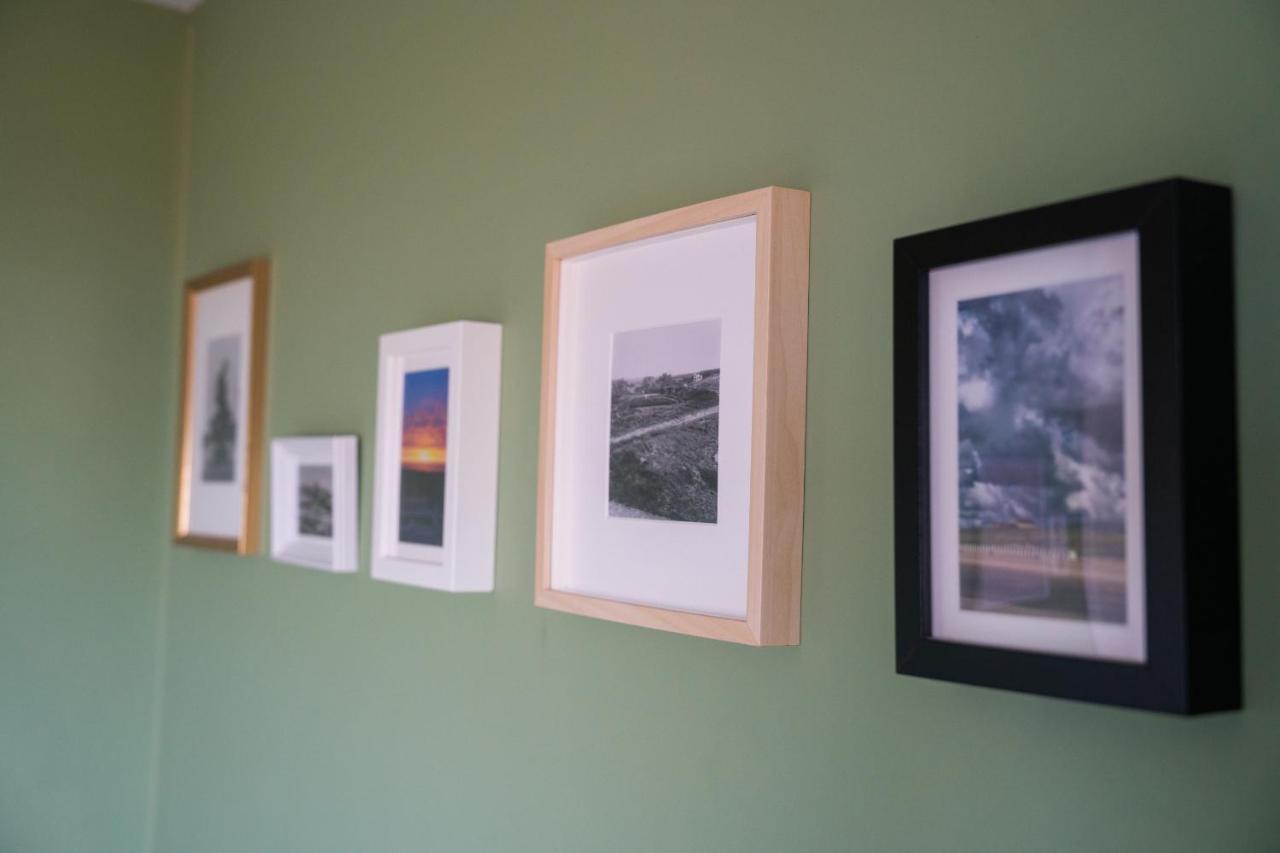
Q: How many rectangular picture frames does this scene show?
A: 5